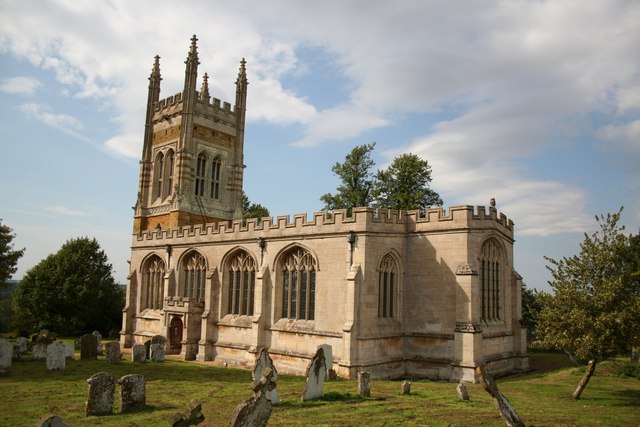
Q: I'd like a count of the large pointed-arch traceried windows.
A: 6